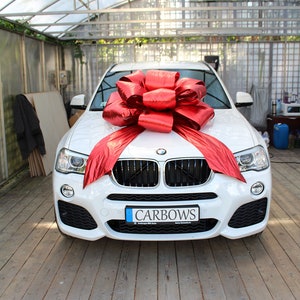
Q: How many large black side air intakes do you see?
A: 2